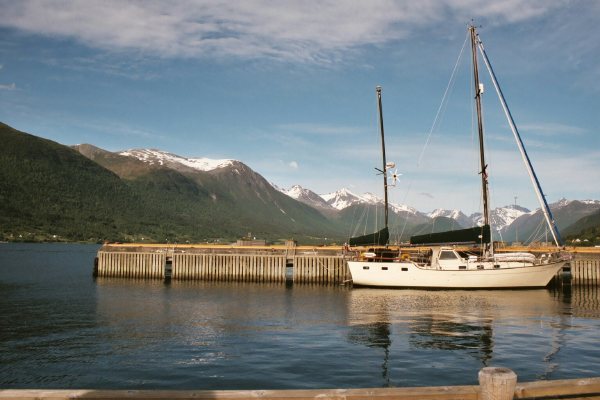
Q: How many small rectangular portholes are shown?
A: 6